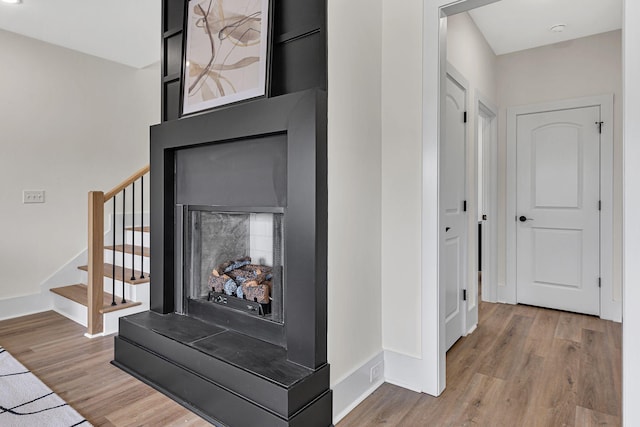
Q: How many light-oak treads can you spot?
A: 4